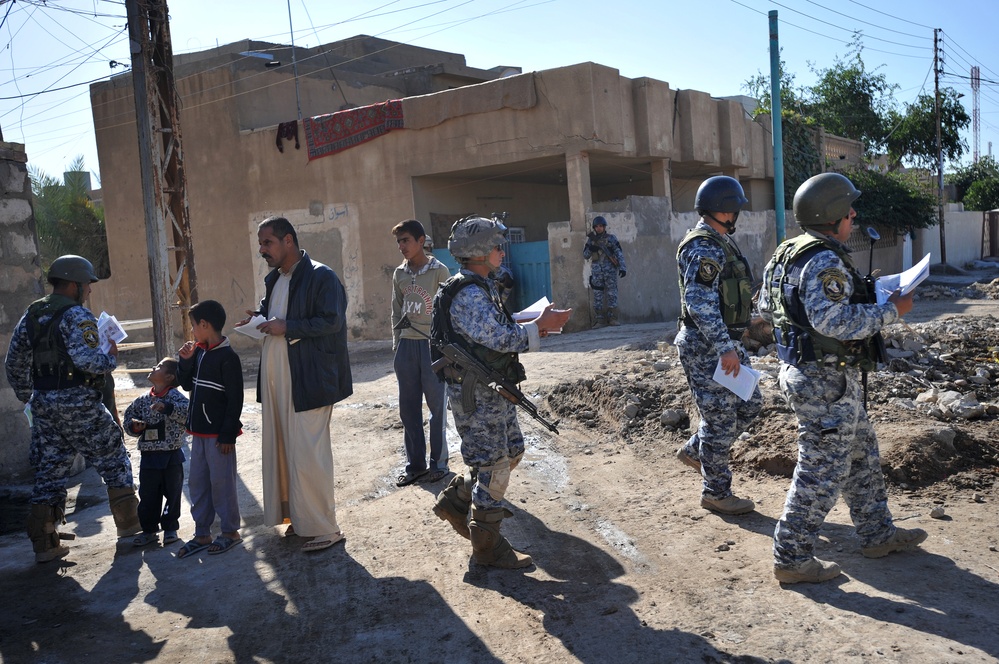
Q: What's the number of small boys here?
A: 2